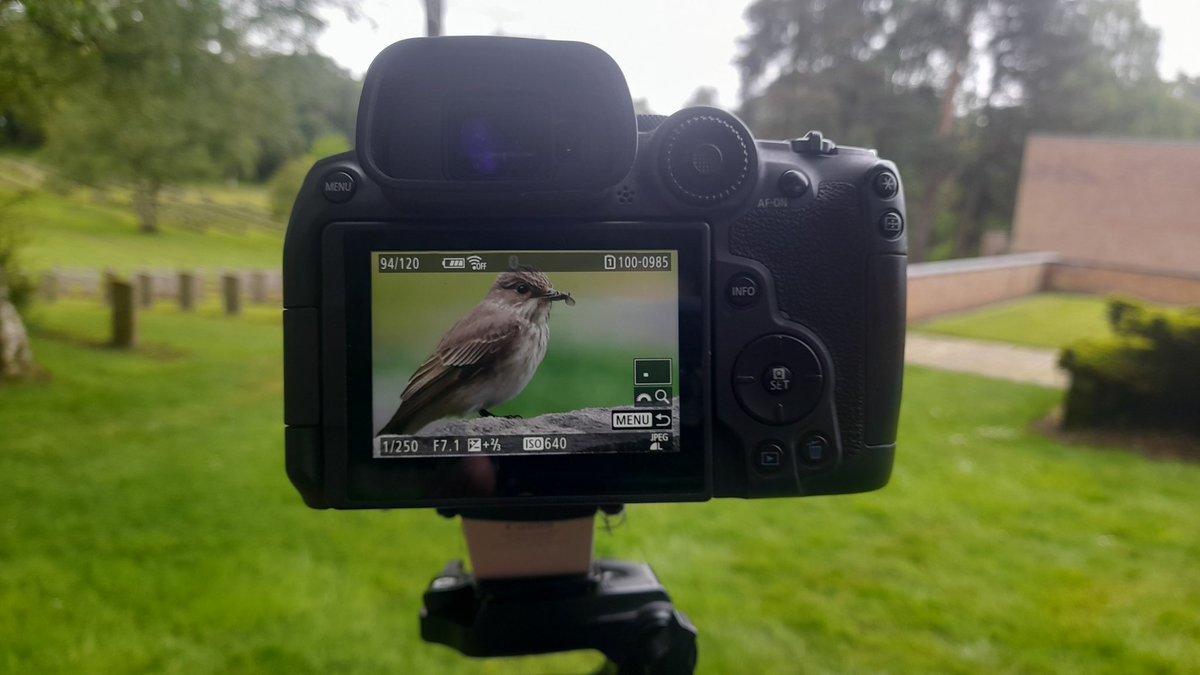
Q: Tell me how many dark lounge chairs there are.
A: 0